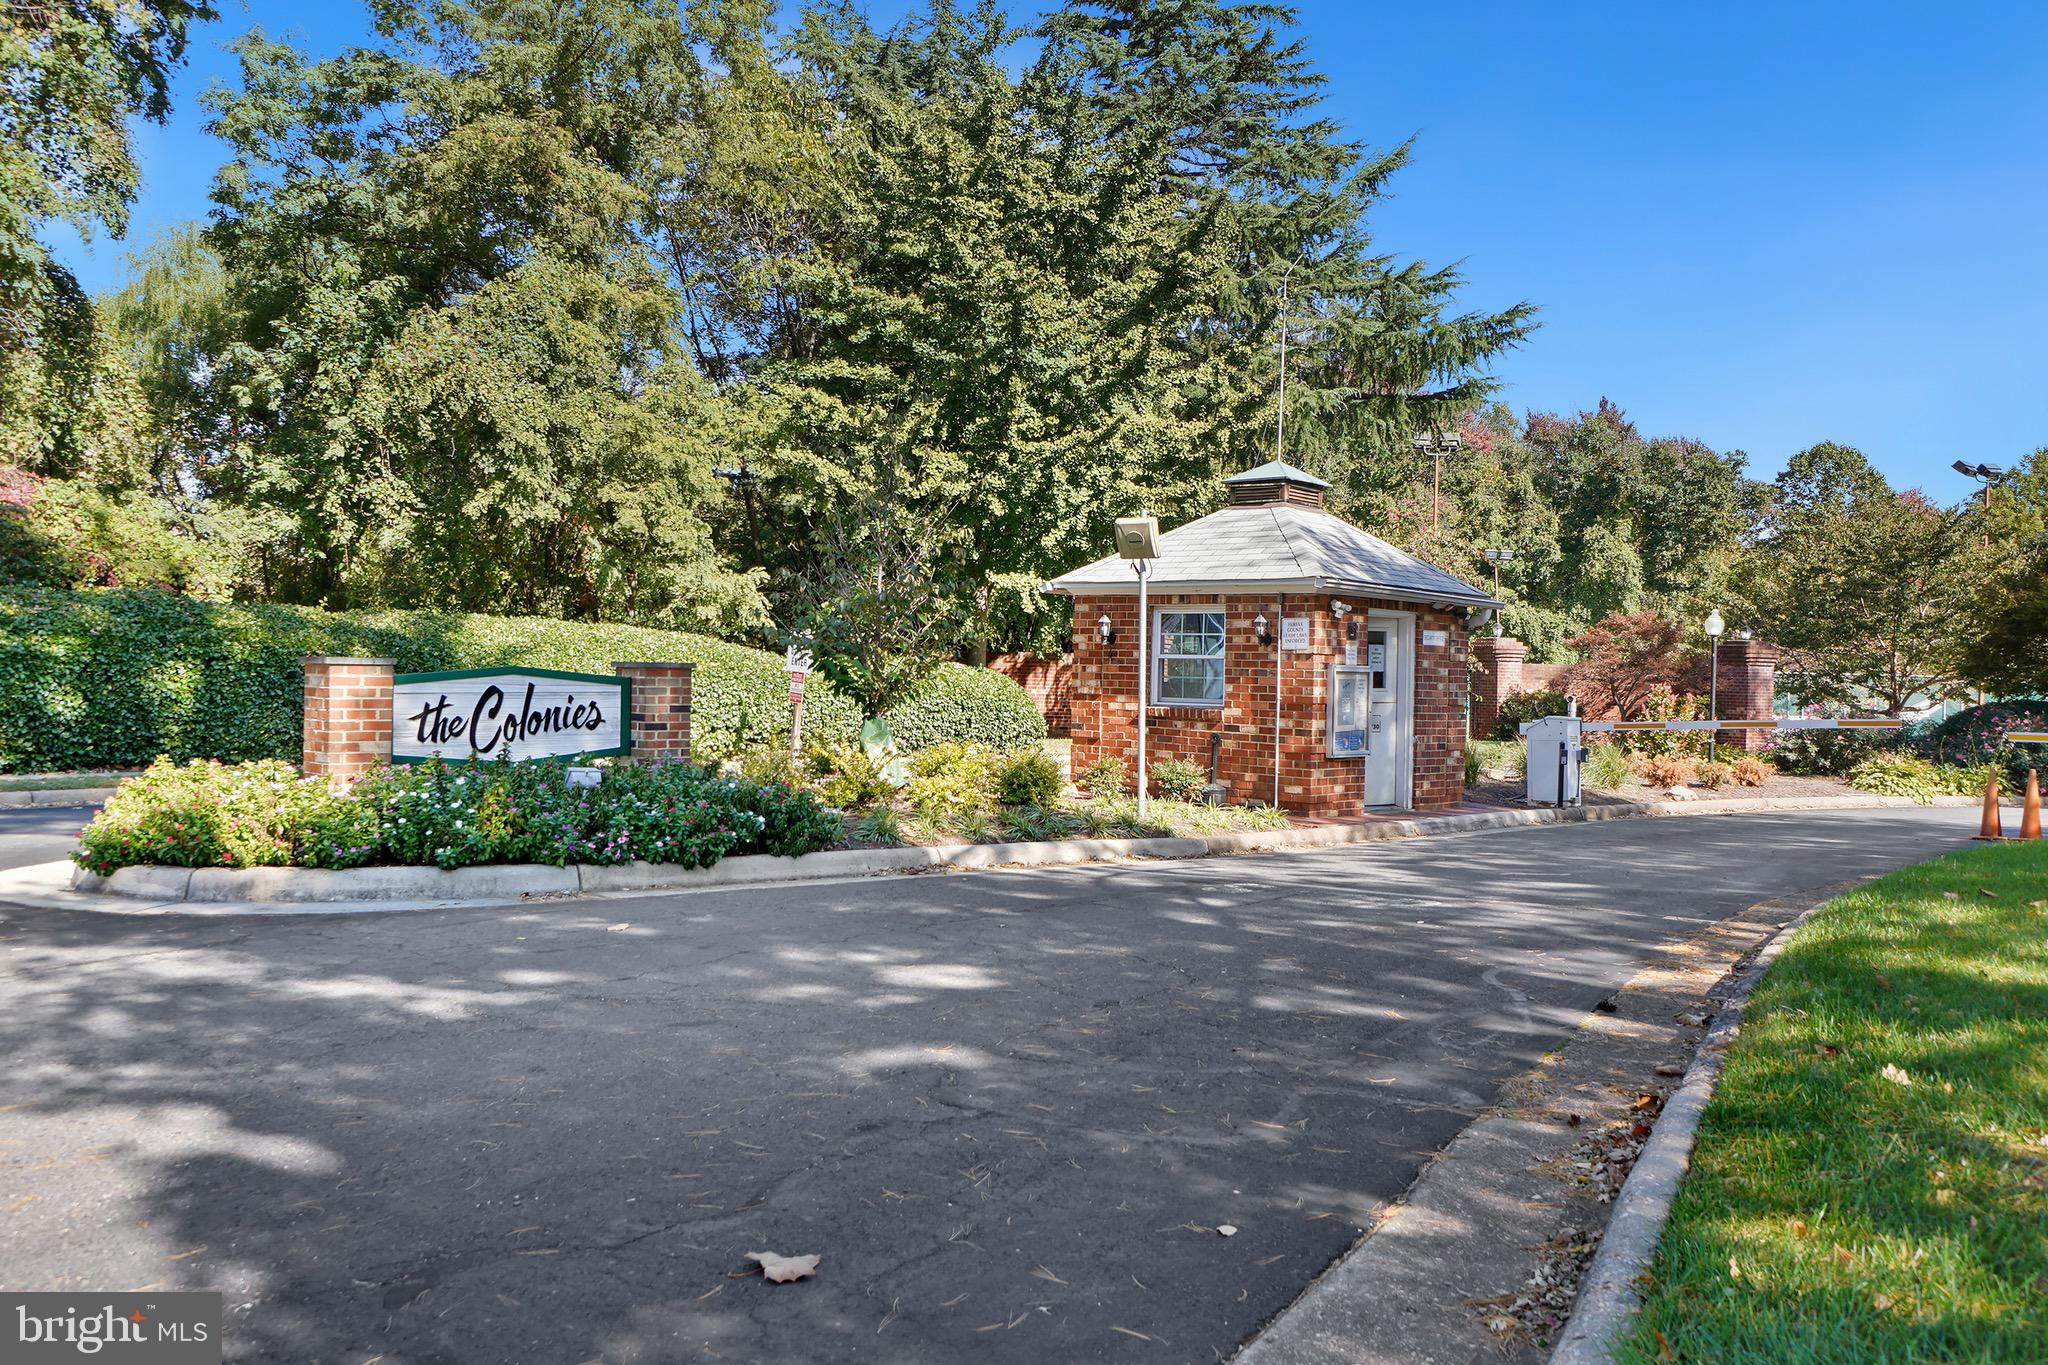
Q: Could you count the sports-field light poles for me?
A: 3